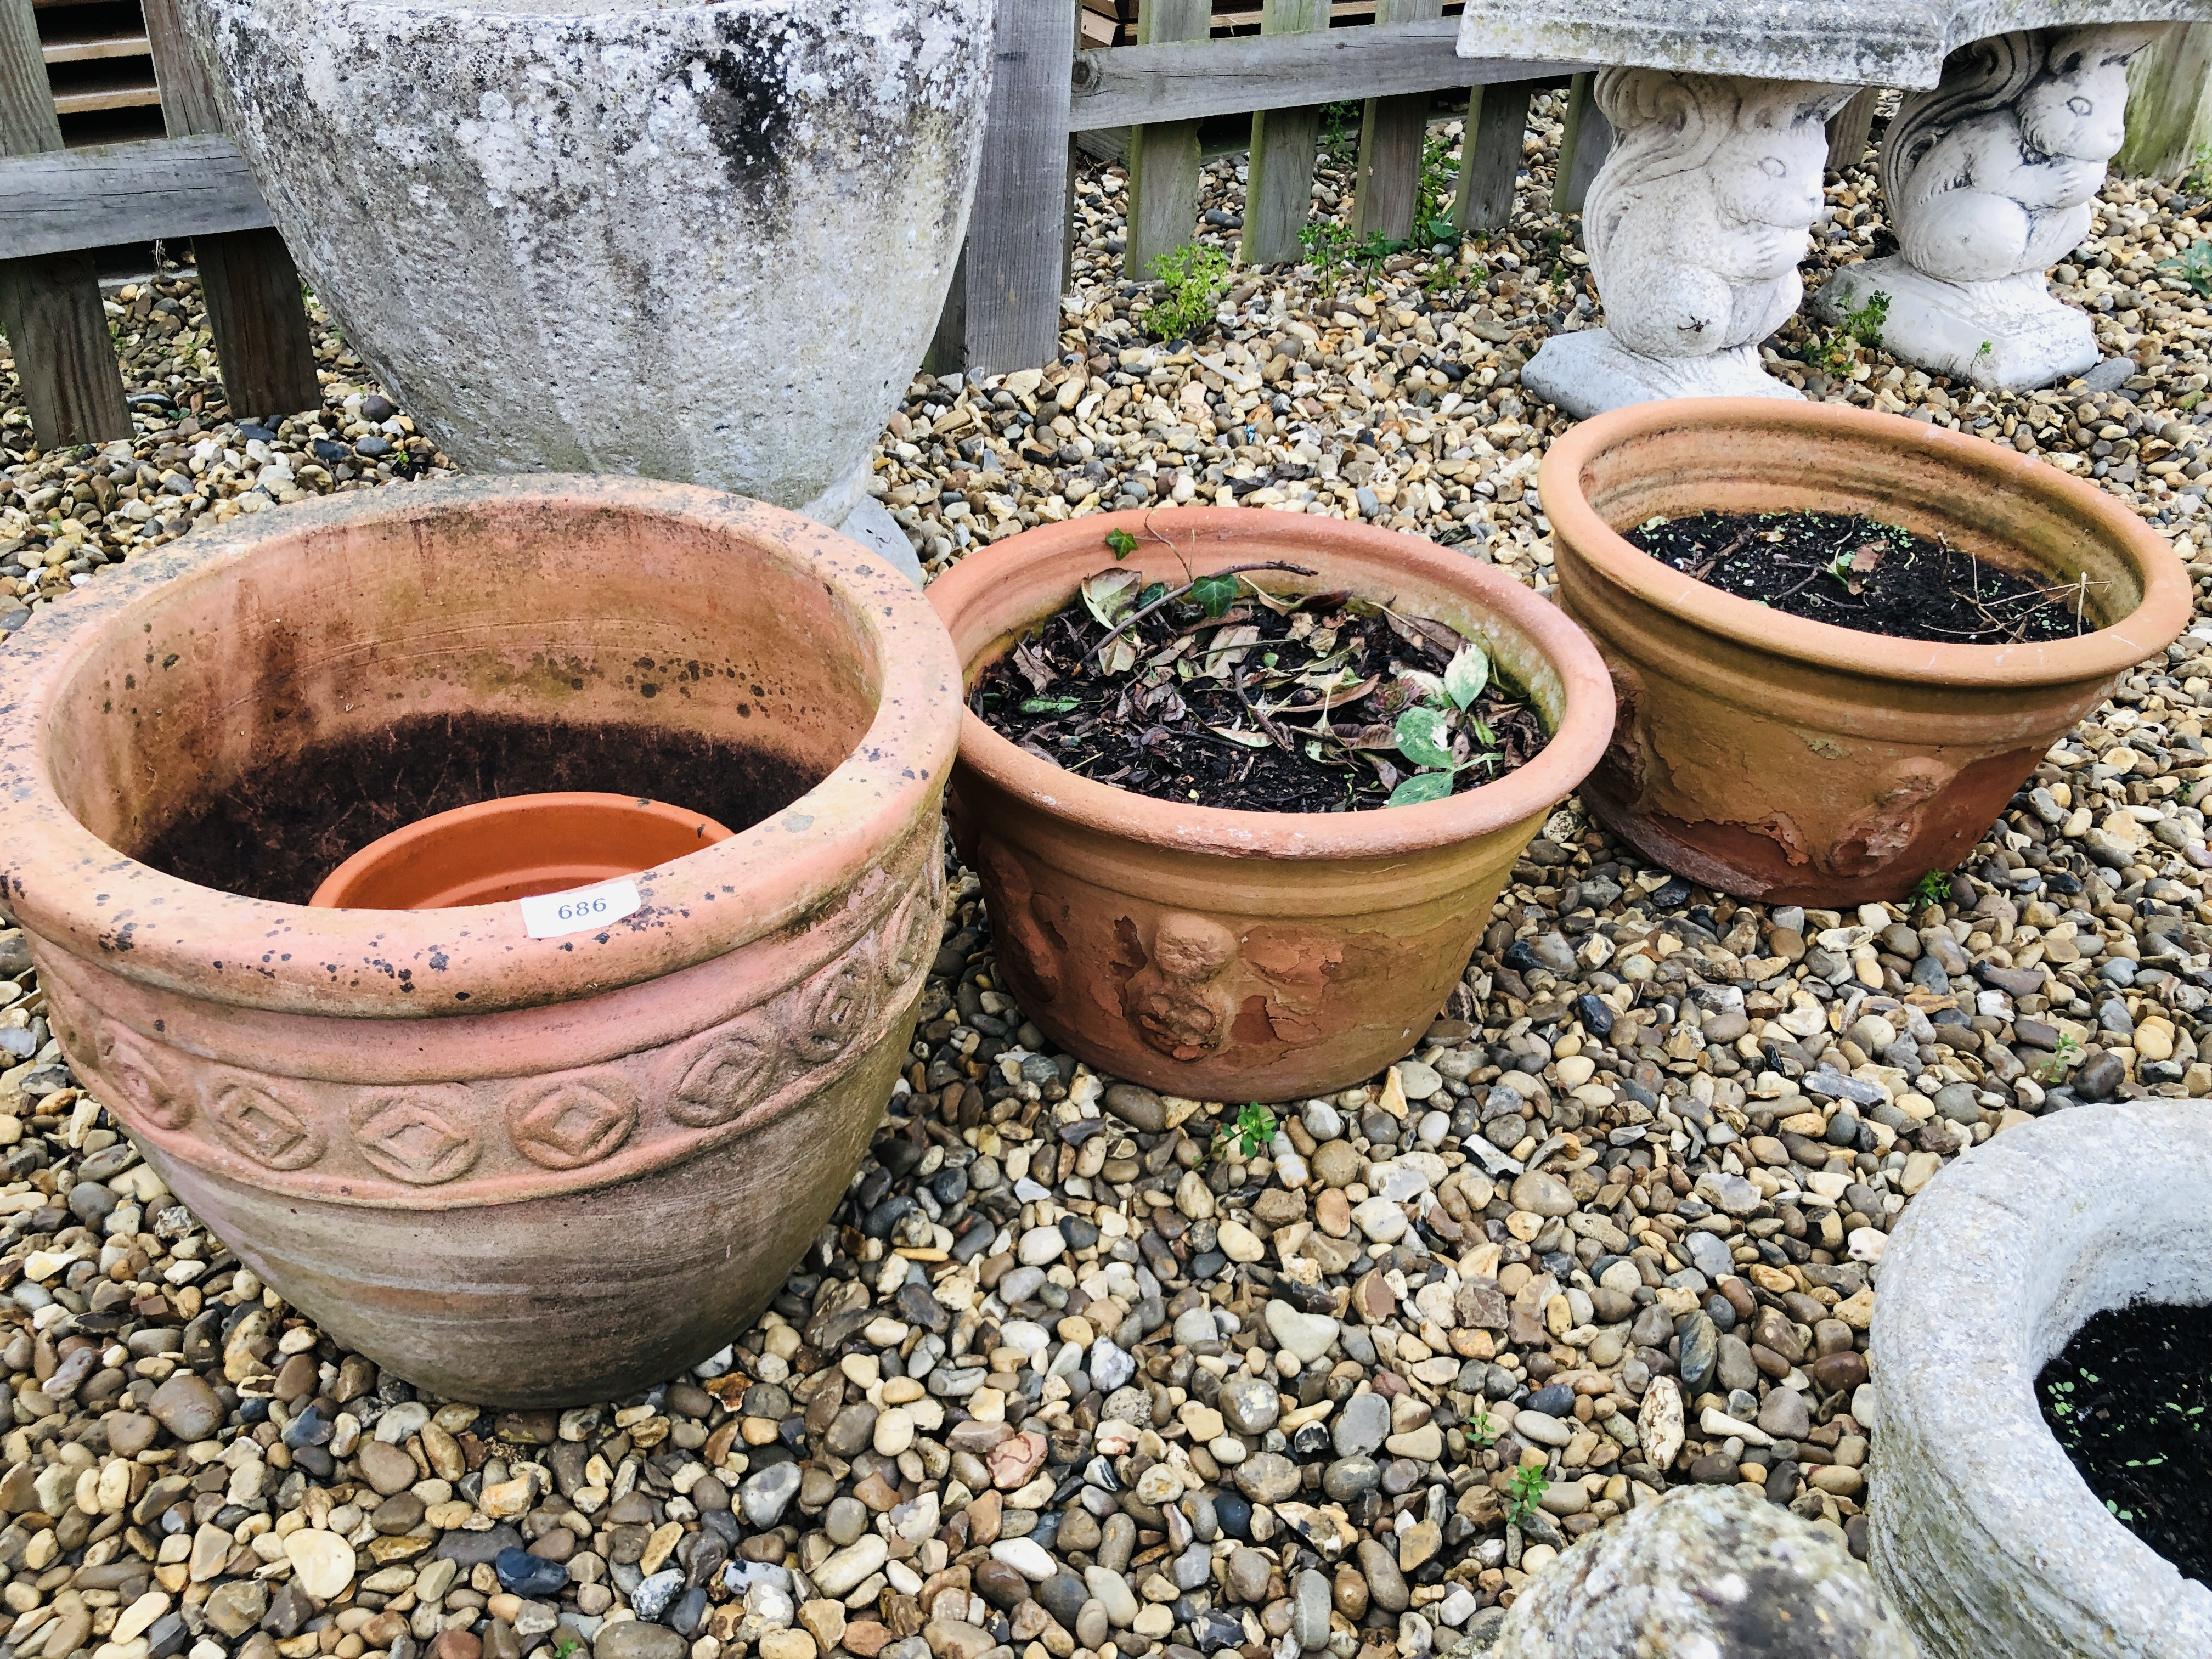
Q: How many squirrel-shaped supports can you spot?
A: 2